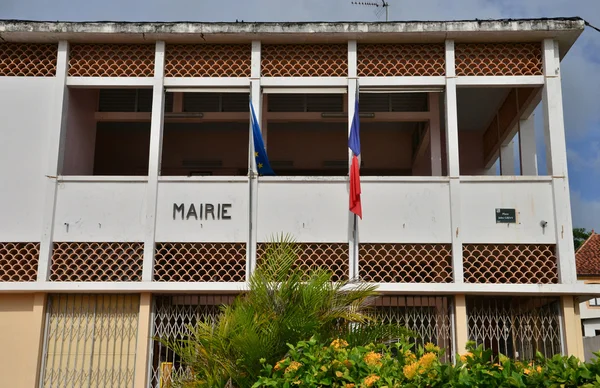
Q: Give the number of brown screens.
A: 12